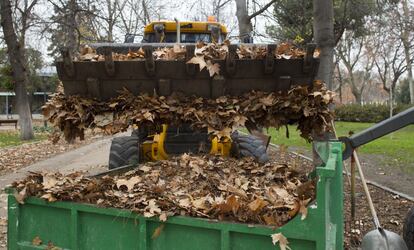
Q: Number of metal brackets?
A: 7